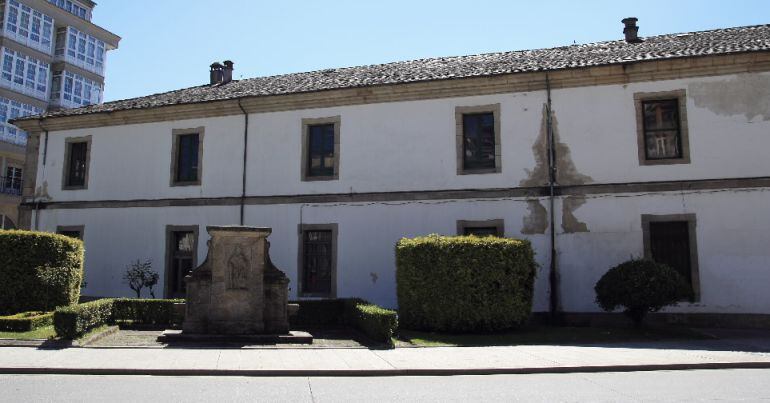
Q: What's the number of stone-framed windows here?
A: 10